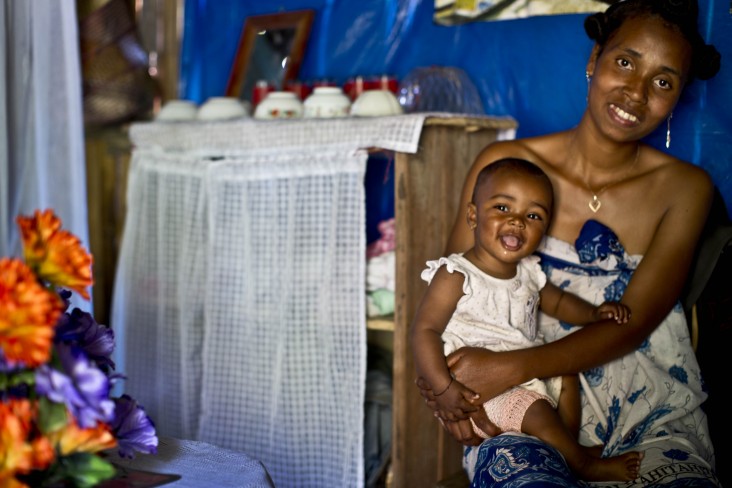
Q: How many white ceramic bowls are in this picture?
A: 5